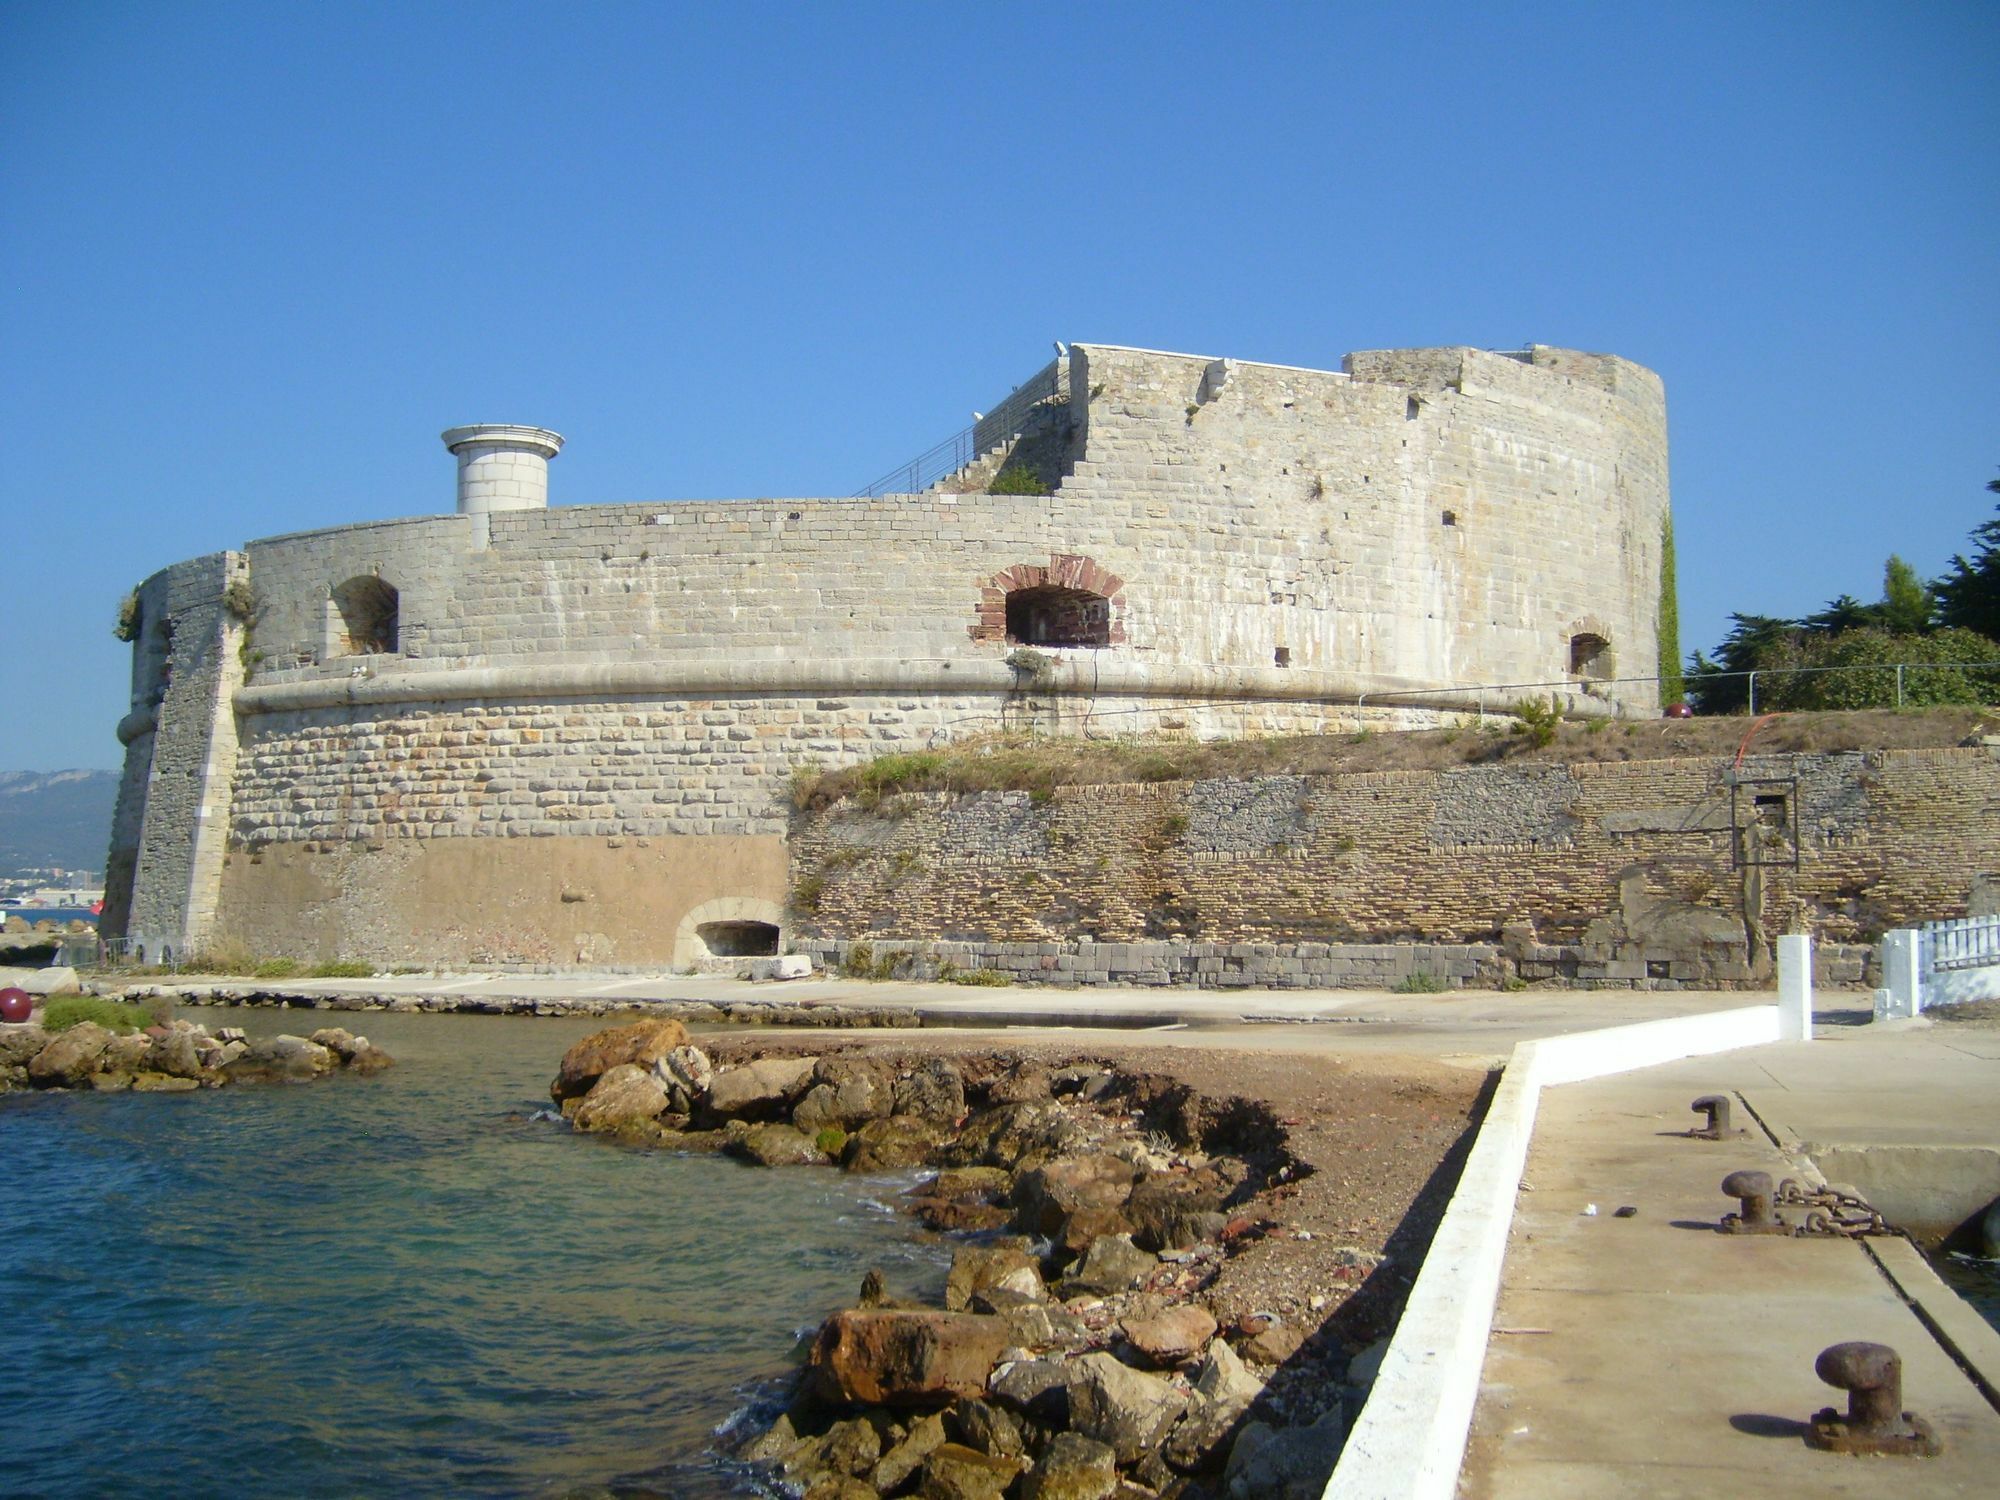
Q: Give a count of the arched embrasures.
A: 4